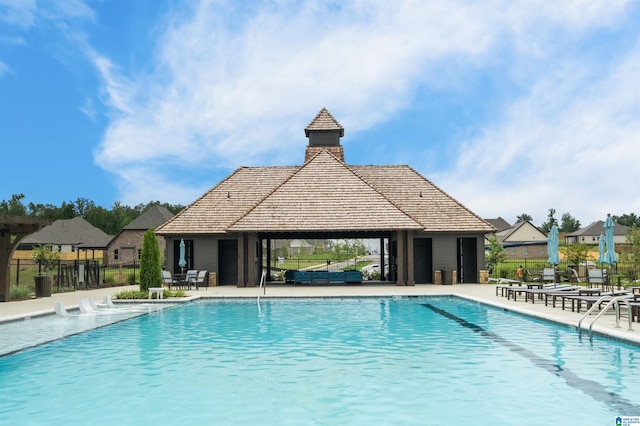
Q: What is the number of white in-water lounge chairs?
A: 4